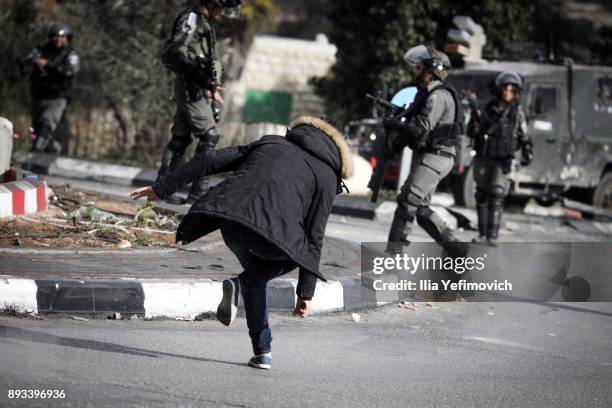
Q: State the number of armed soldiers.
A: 4